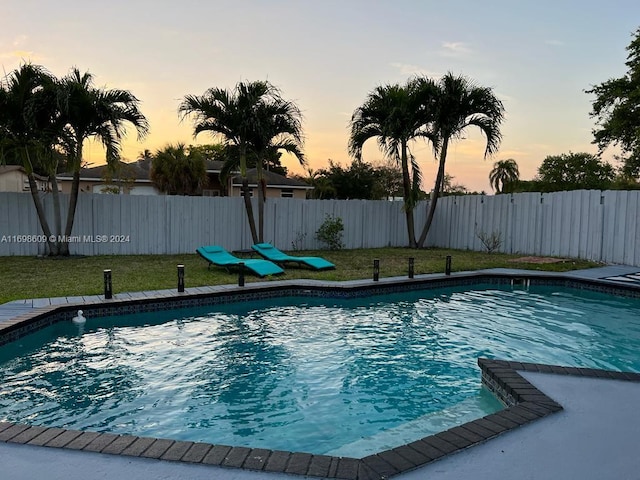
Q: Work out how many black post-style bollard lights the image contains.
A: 6